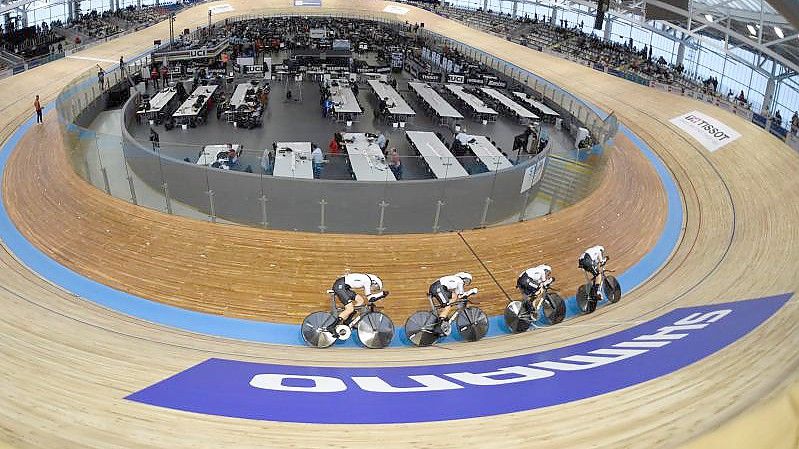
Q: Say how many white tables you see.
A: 14